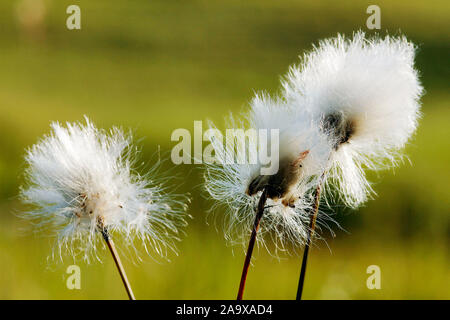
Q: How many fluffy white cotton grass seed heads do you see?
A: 3